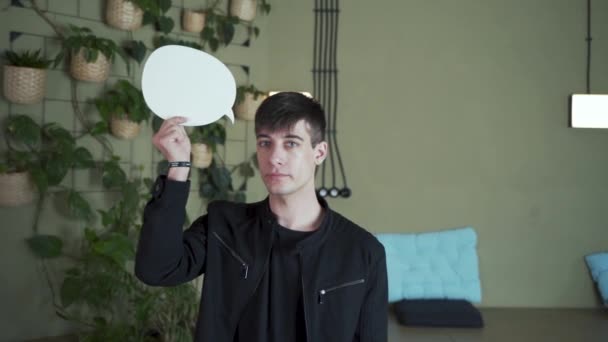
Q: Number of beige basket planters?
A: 9